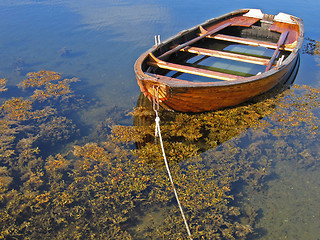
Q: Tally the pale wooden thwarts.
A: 3